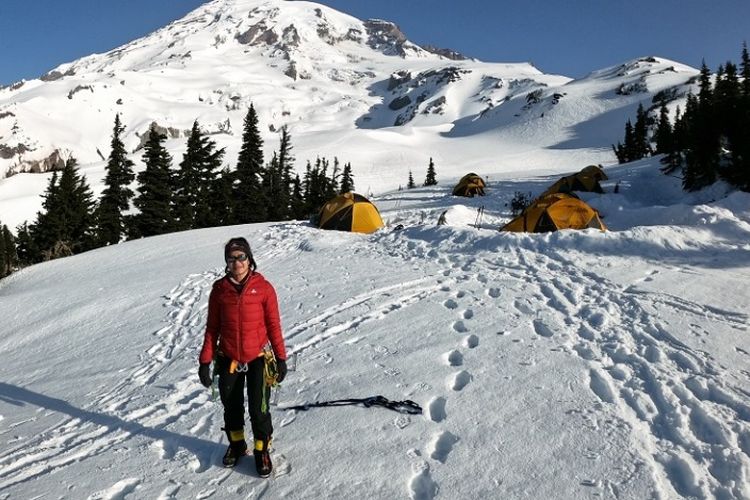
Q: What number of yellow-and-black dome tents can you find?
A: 4